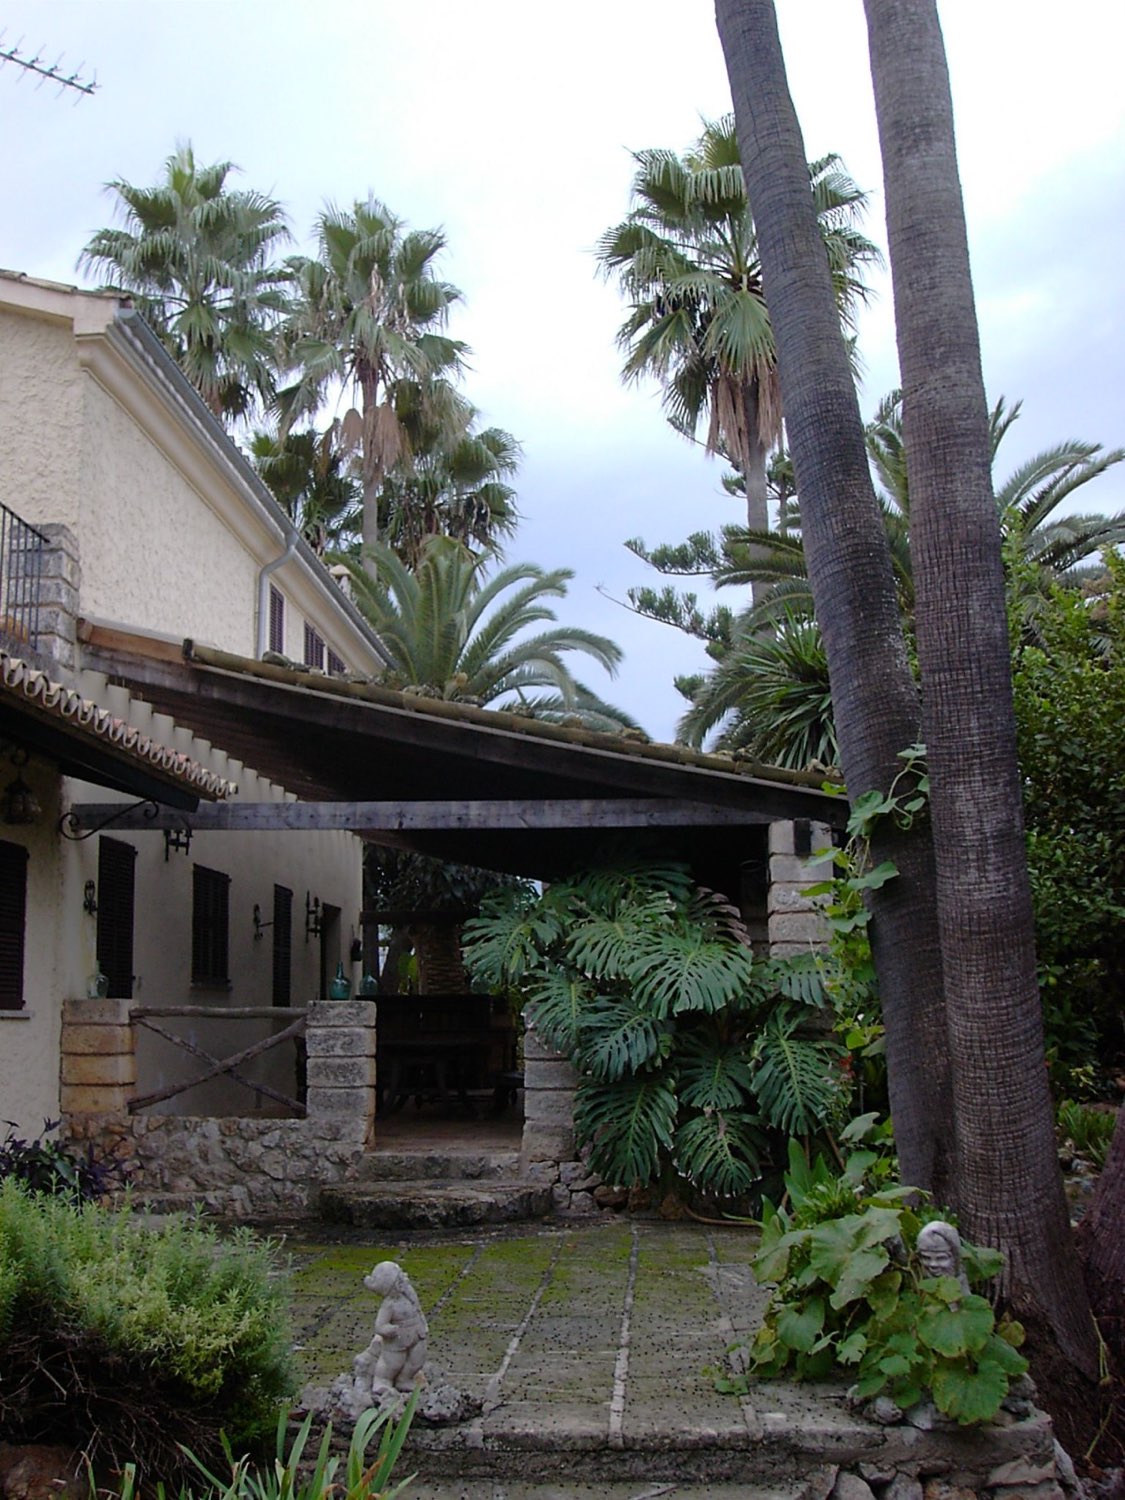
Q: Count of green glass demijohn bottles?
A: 3